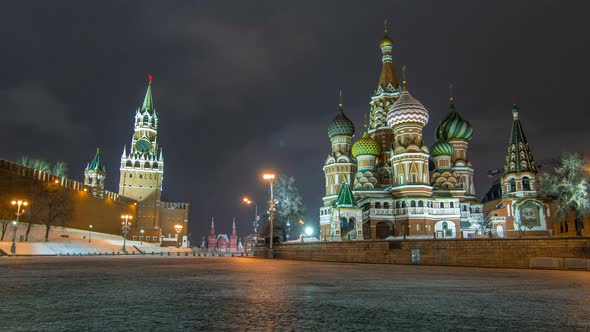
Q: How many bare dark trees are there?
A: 3